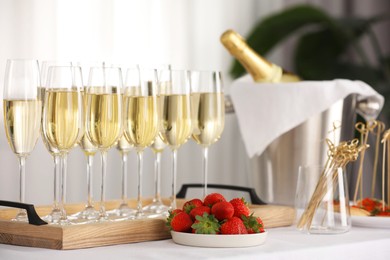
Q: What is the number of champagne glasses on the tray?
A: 10